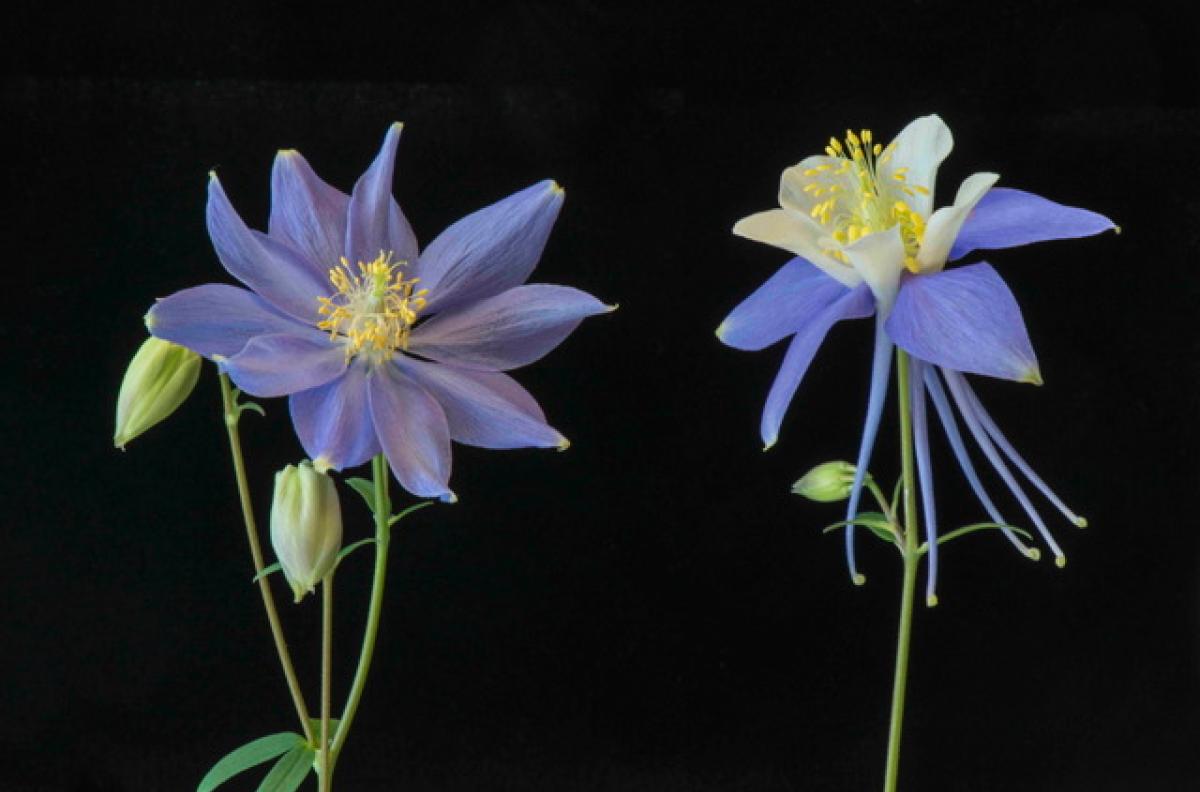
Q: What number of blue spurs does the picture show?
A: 5